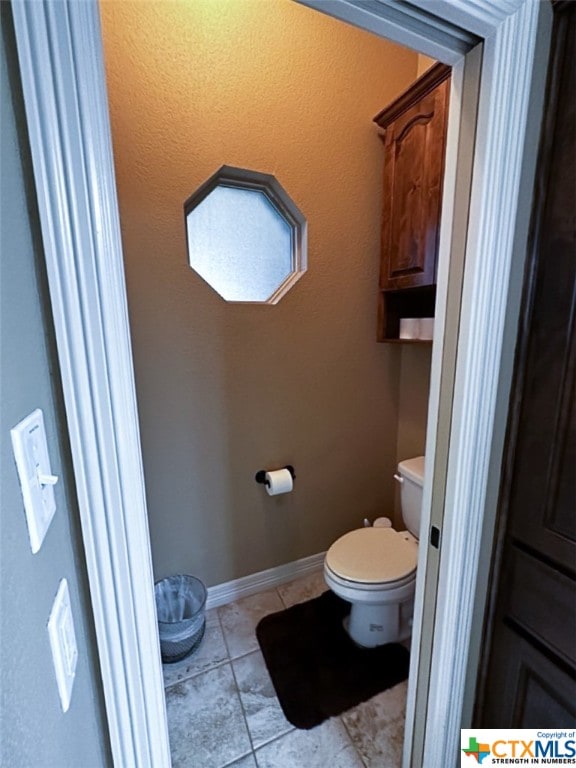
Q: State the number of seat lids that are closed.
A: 1